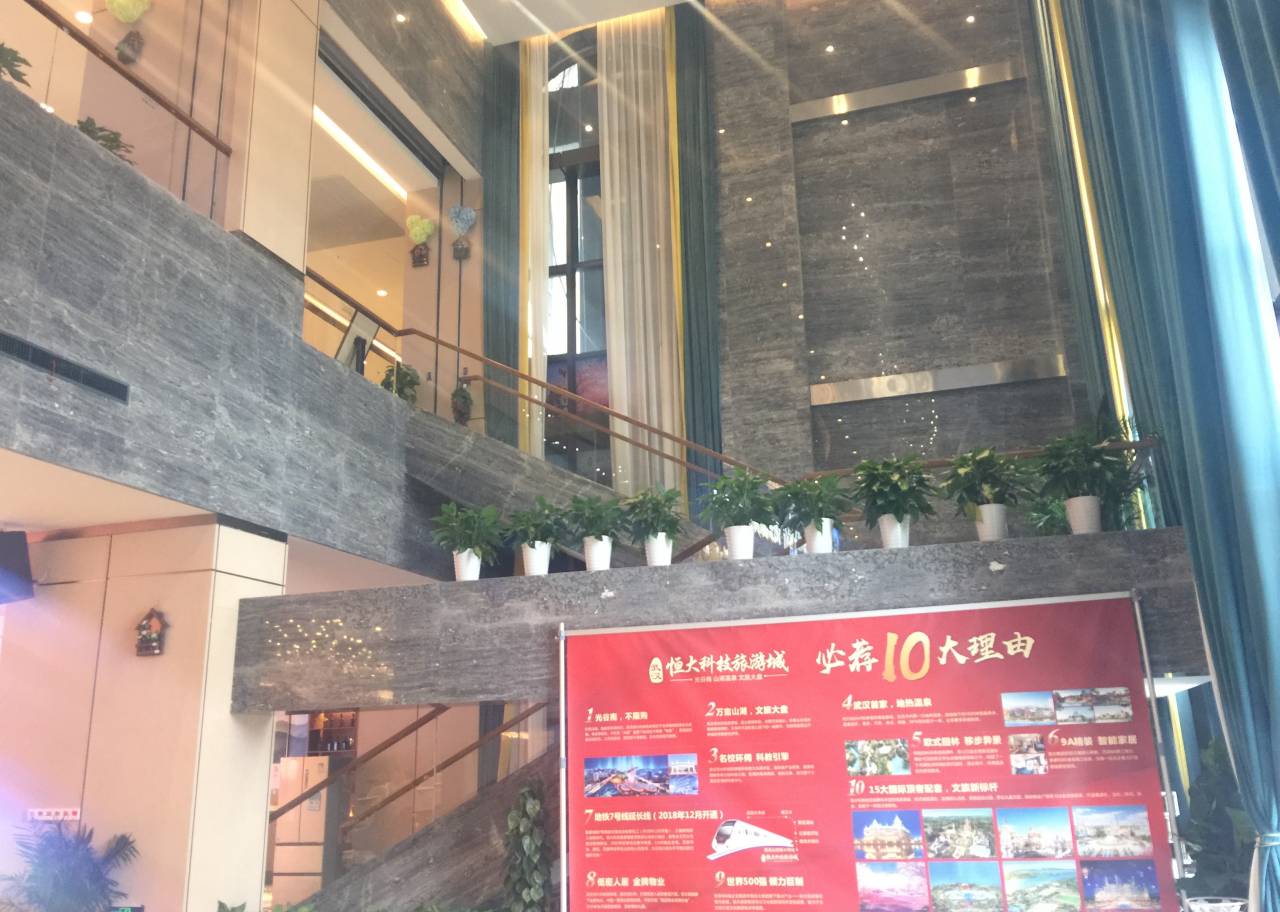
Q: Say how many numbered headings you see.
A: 10